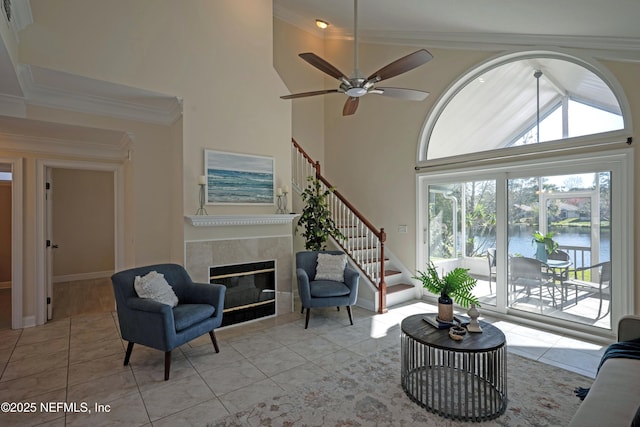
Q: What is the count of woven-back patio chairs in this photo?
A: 4